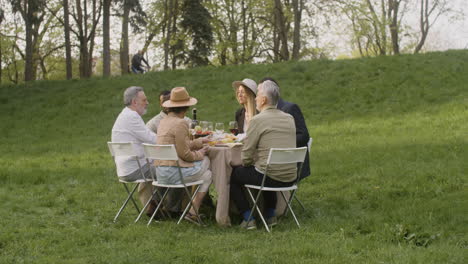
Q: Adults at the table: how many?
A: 6